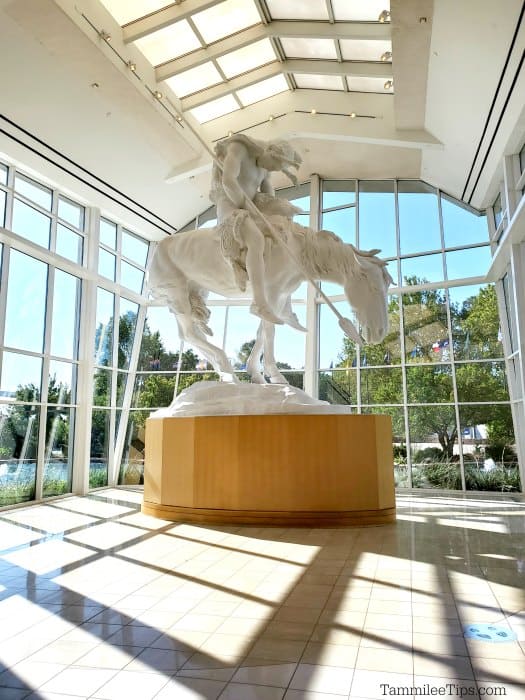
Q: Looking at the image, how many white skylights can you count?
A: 13